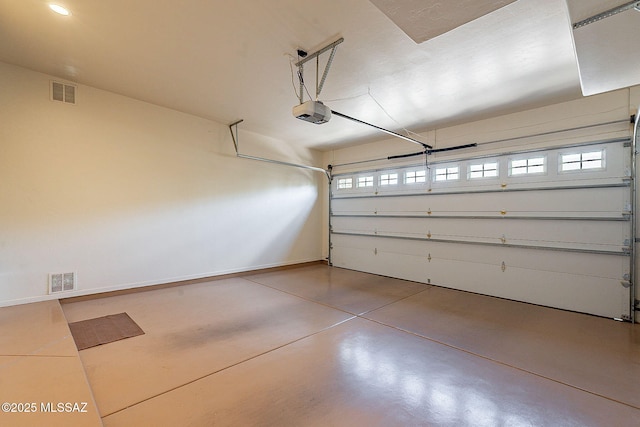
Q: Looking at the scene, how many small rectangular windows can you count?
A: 8